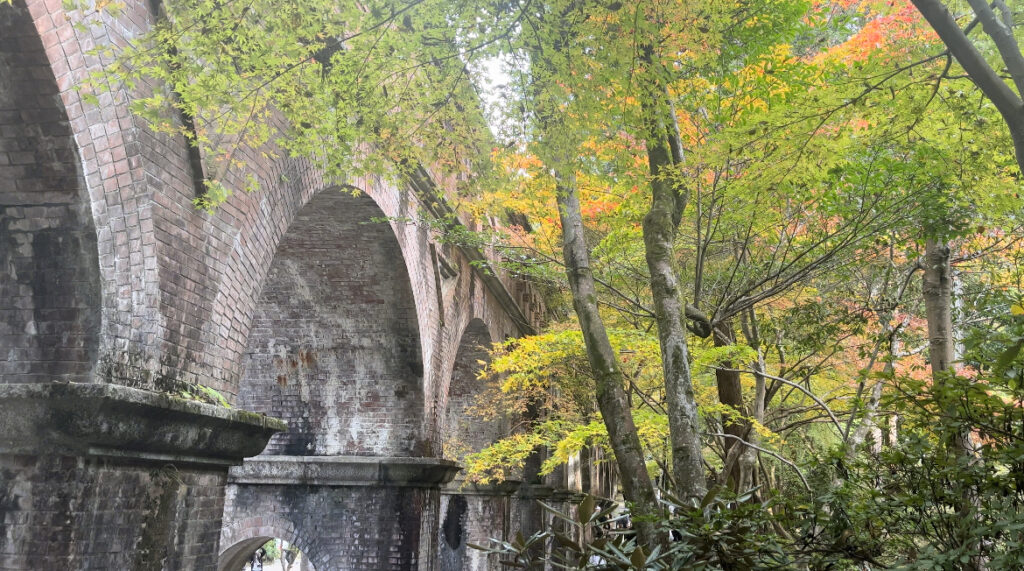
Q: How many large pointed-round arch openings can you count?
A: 3